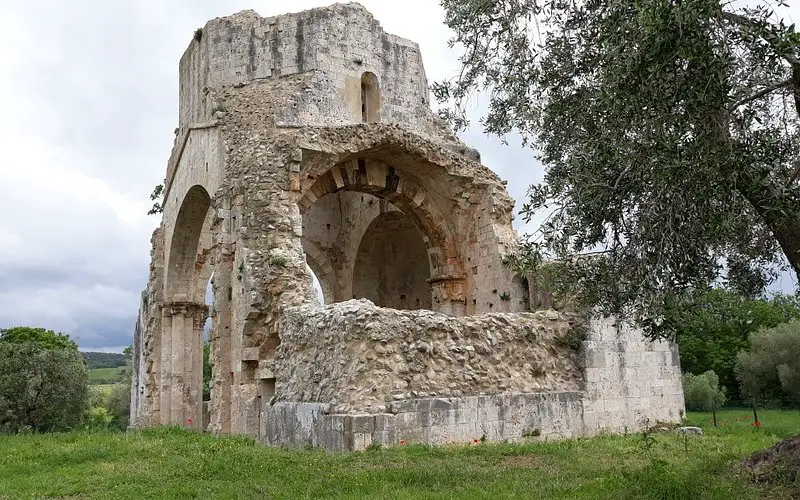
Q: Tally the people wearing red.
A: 0